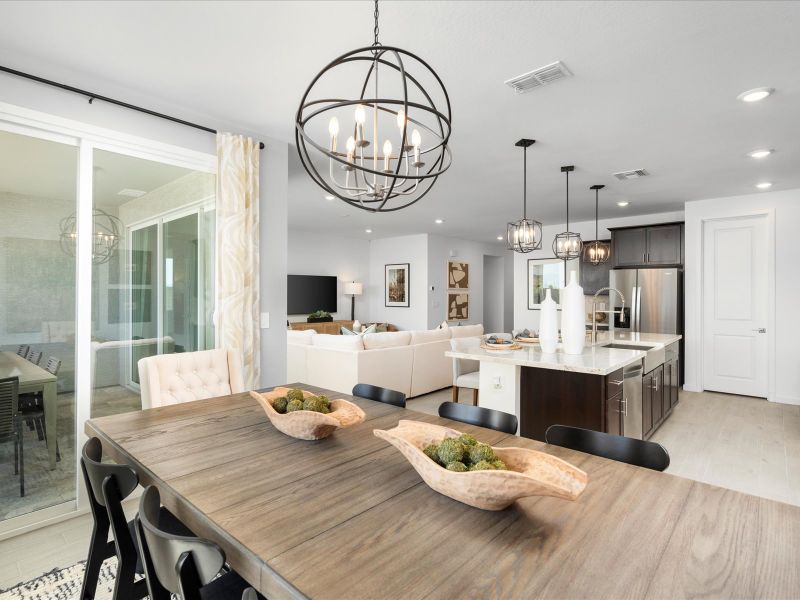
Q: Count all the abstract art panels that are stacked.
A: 2